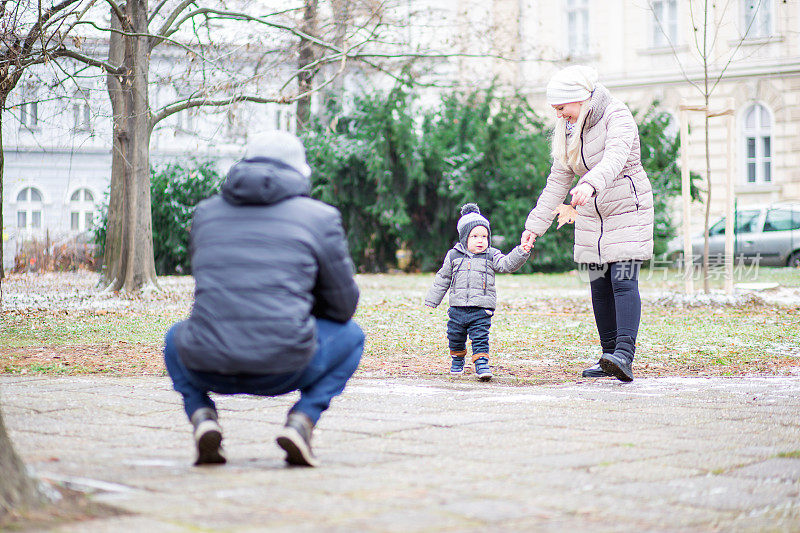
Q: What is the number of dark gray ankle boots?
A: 2